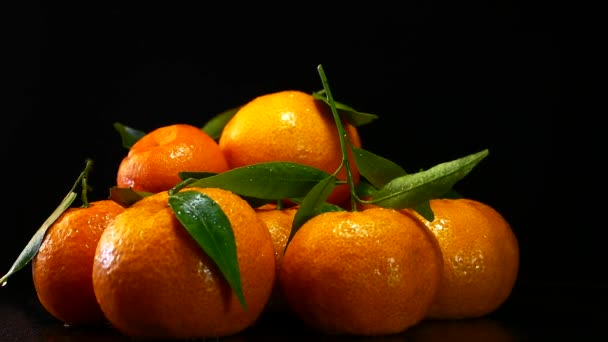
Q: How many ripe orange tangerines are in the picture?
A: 7